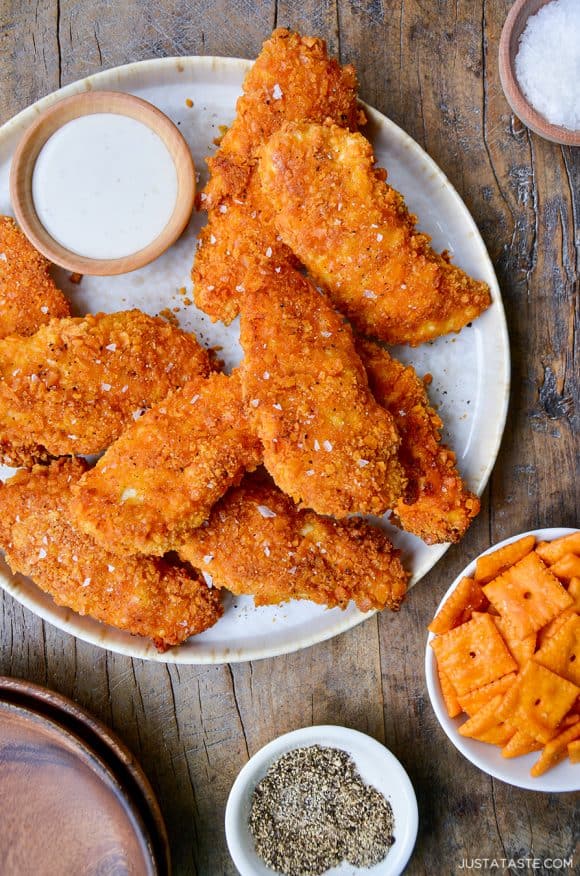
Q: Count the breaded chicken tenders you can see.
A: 9